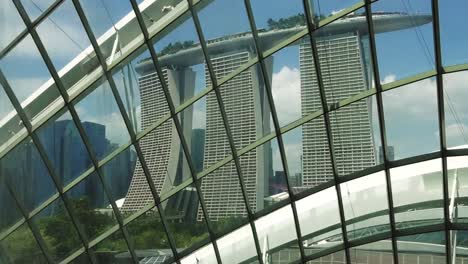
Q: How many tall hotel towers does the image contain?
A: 3